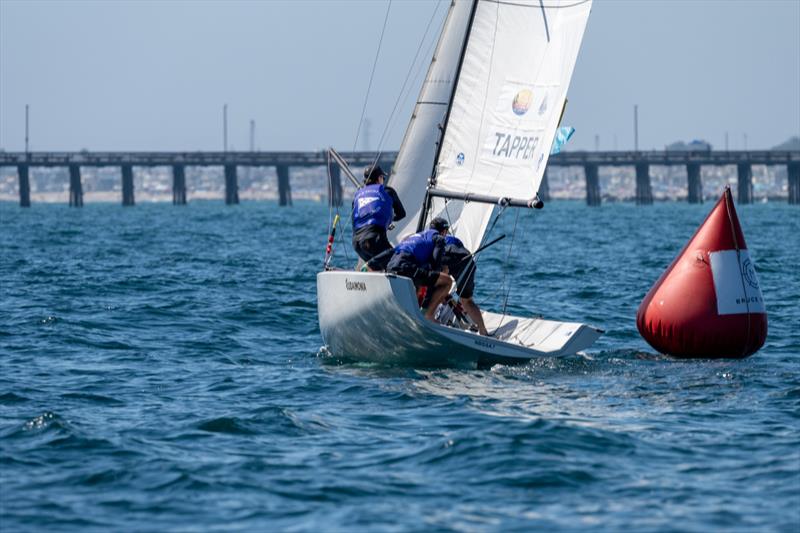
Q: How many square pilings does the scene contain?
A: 13